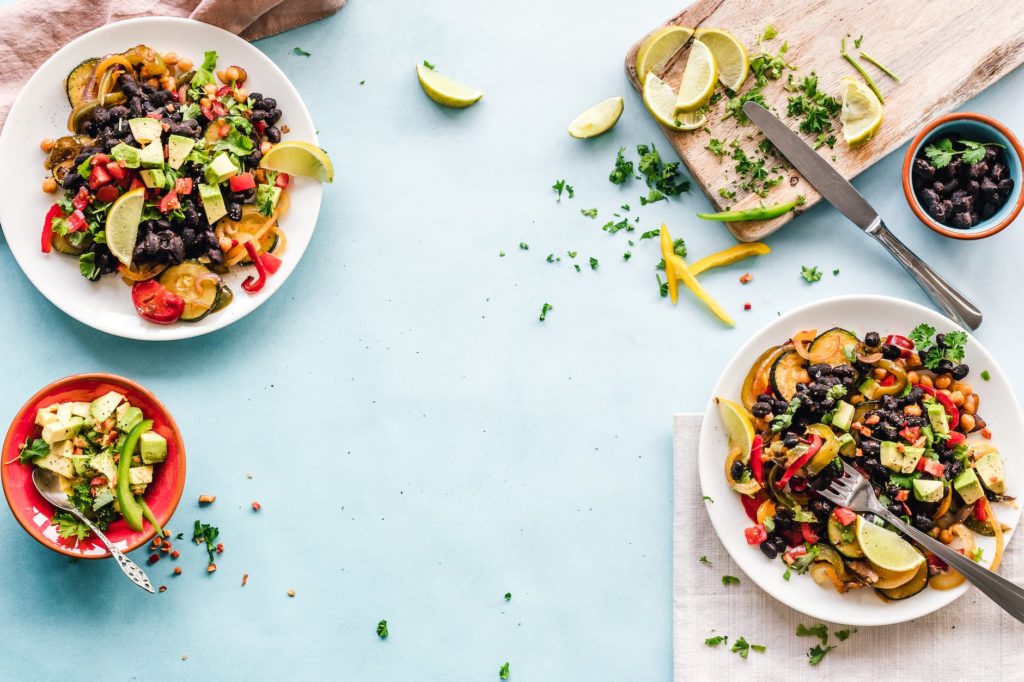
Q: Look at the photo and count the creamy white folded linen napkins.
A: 1